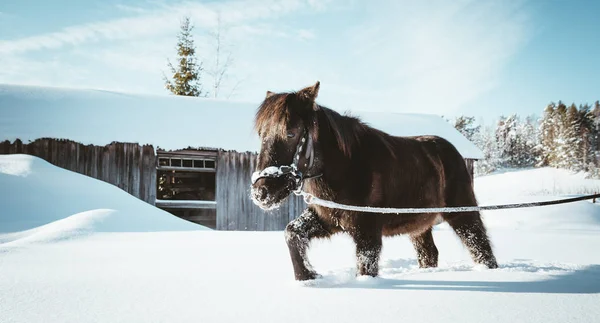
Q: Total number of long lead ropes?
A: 1